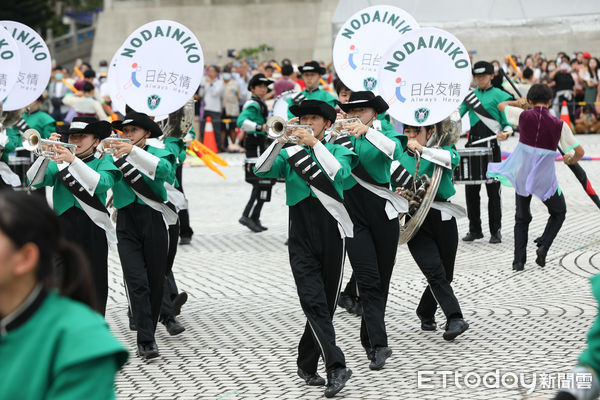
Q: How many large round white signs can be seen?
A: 5